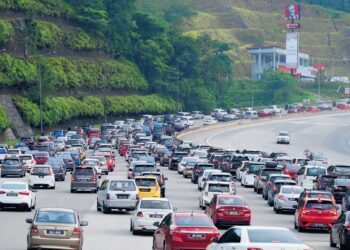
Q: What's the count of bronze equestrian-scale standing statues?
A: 0